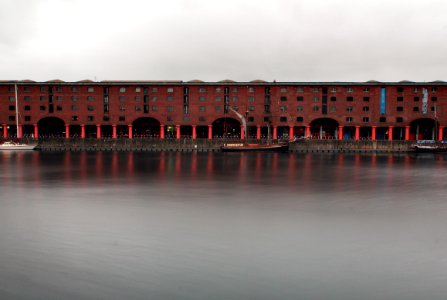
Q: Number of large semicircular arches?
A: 5